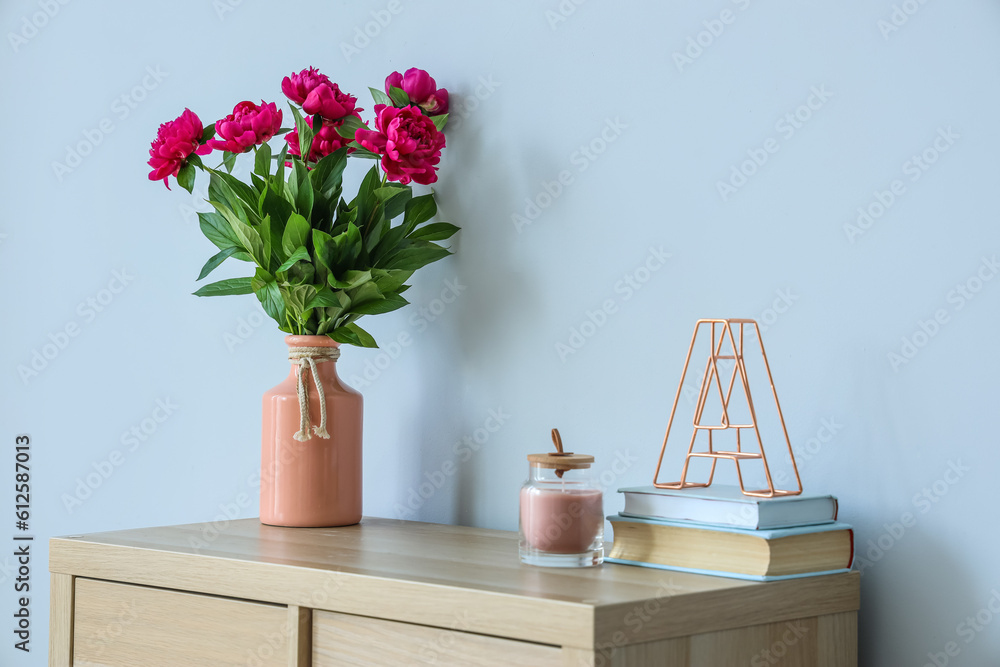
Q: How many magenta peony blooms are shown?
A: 6